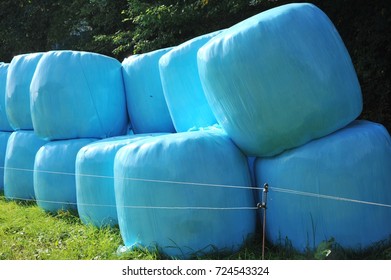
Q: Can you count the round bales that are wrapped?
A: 12